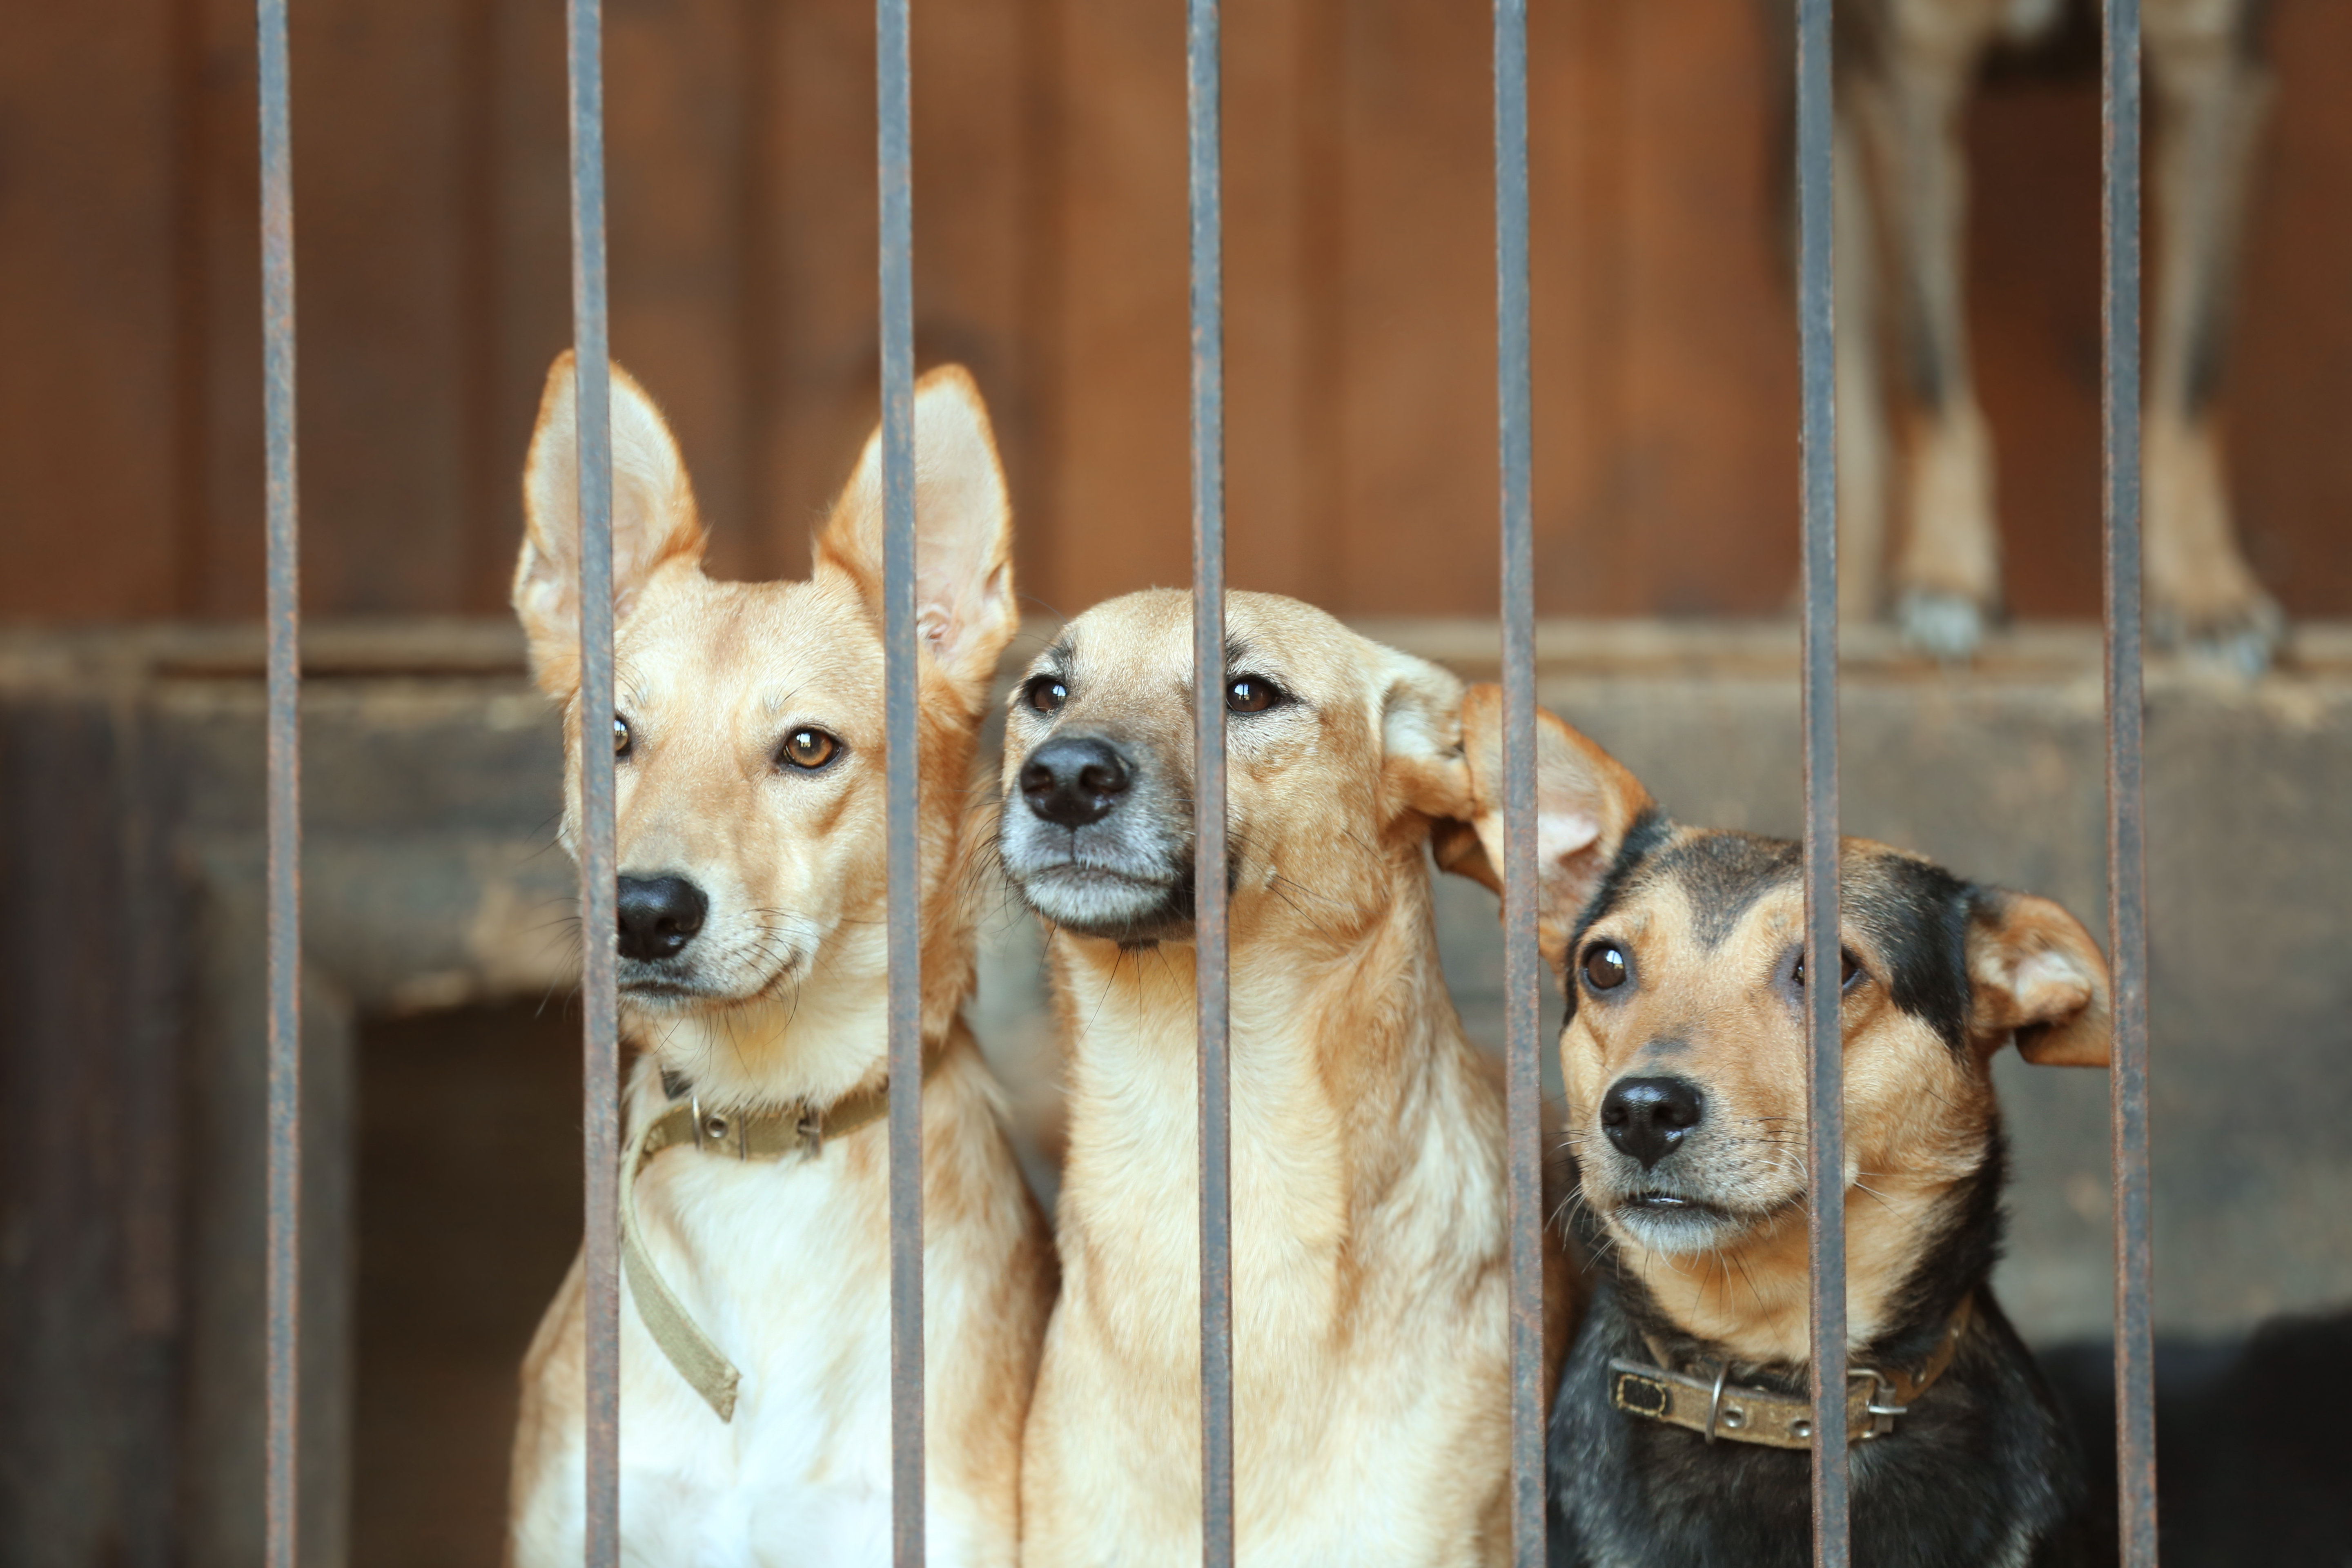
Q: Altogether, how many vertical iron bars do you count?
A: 7